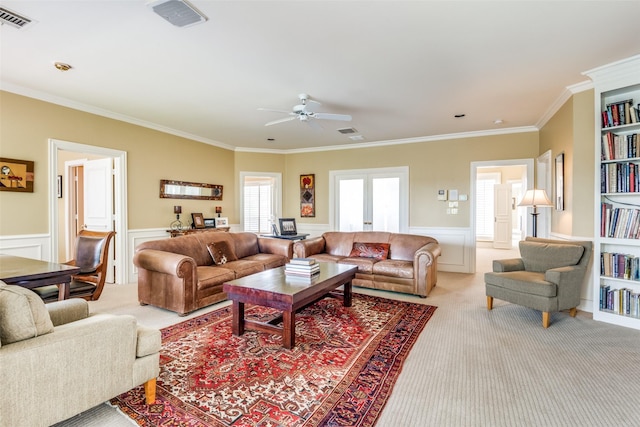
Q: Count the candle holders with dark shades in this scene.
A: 2